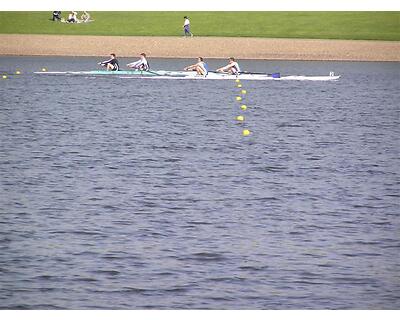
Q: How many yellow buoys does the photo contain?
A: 10